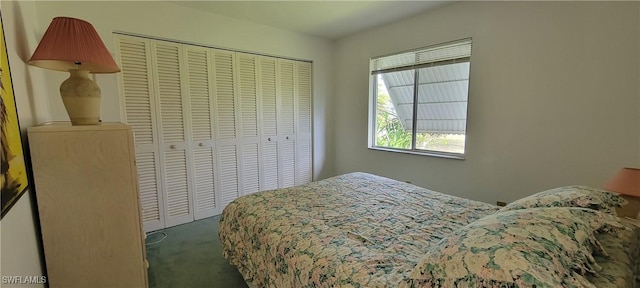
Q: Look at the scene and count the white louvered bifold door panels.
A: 8